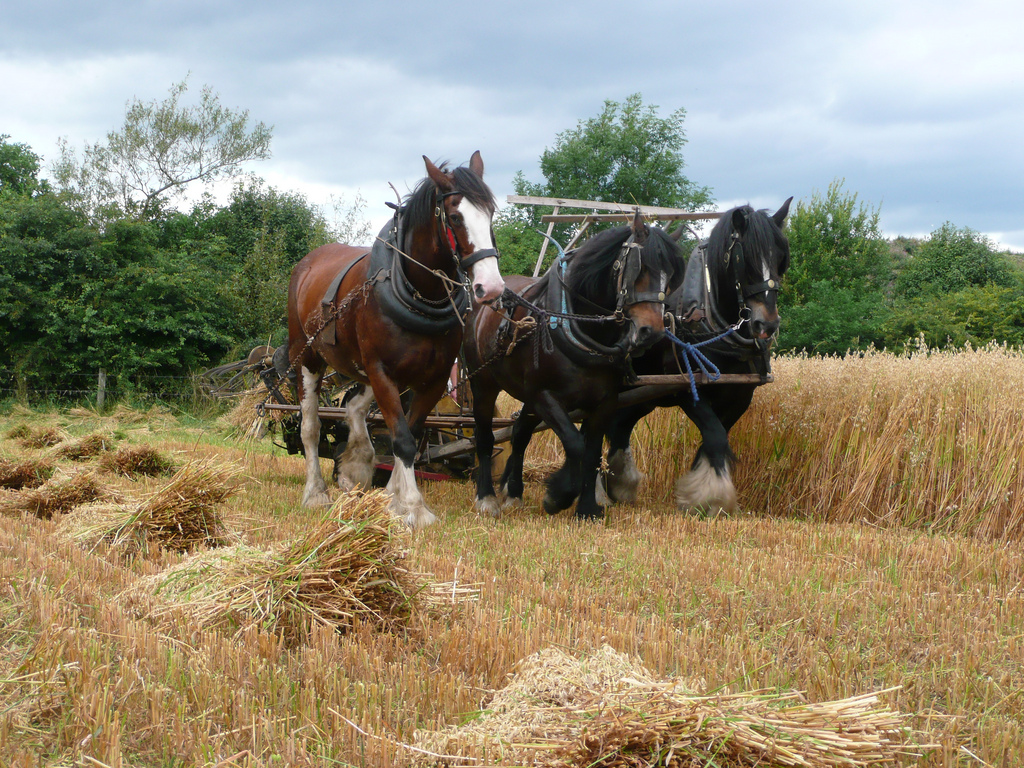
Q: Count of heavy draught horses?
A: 3